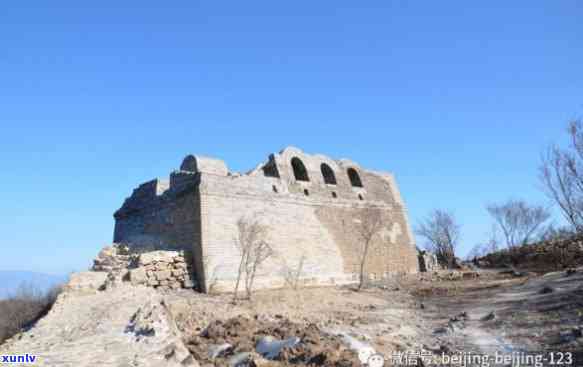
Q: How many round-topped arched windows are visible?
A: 3